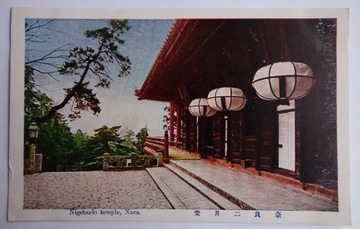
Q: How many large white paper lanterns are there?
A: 3